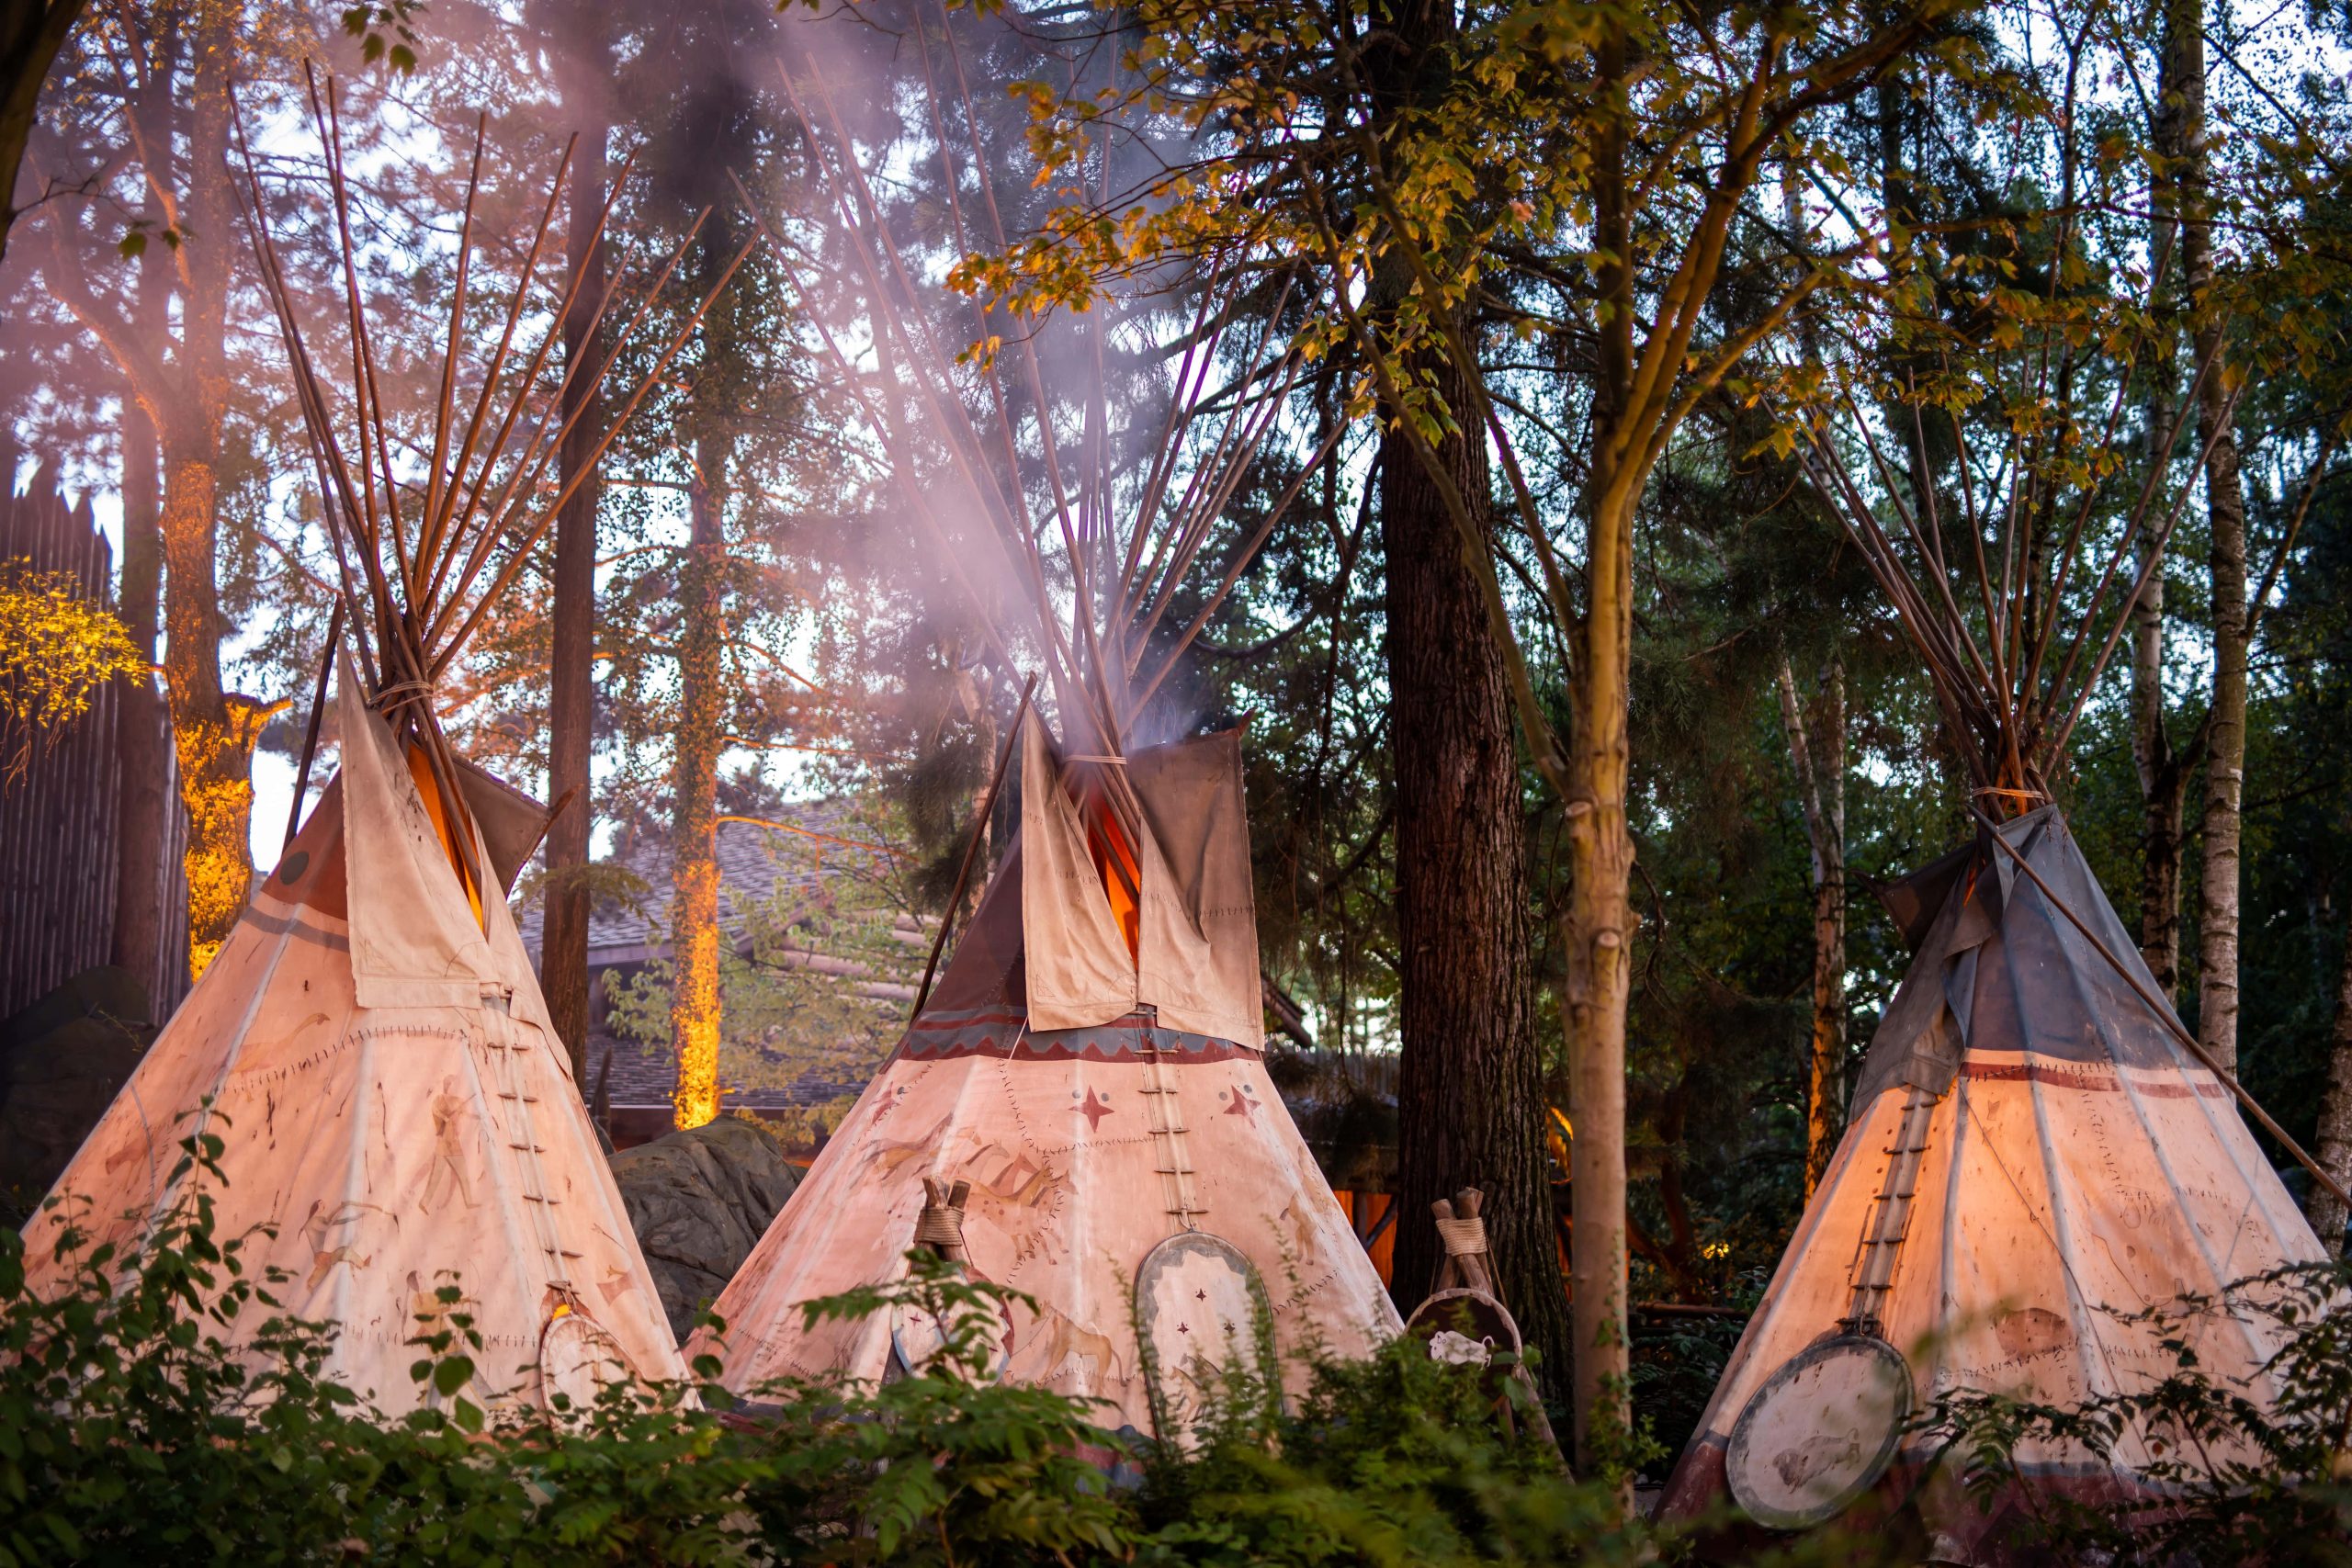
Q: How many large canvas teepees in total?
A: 3